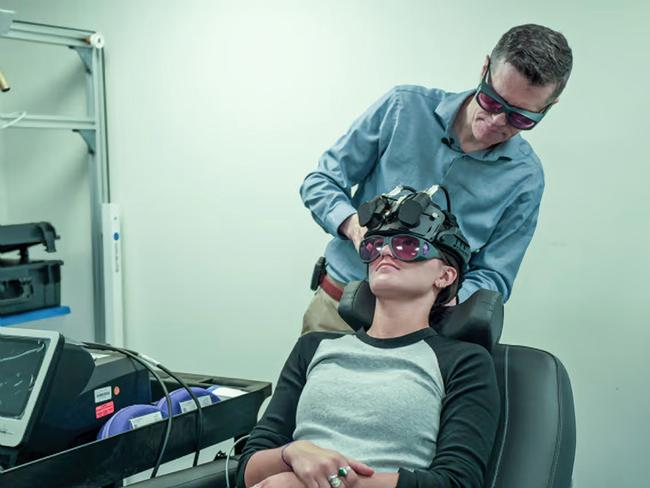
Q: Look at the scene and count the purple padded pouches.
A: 2